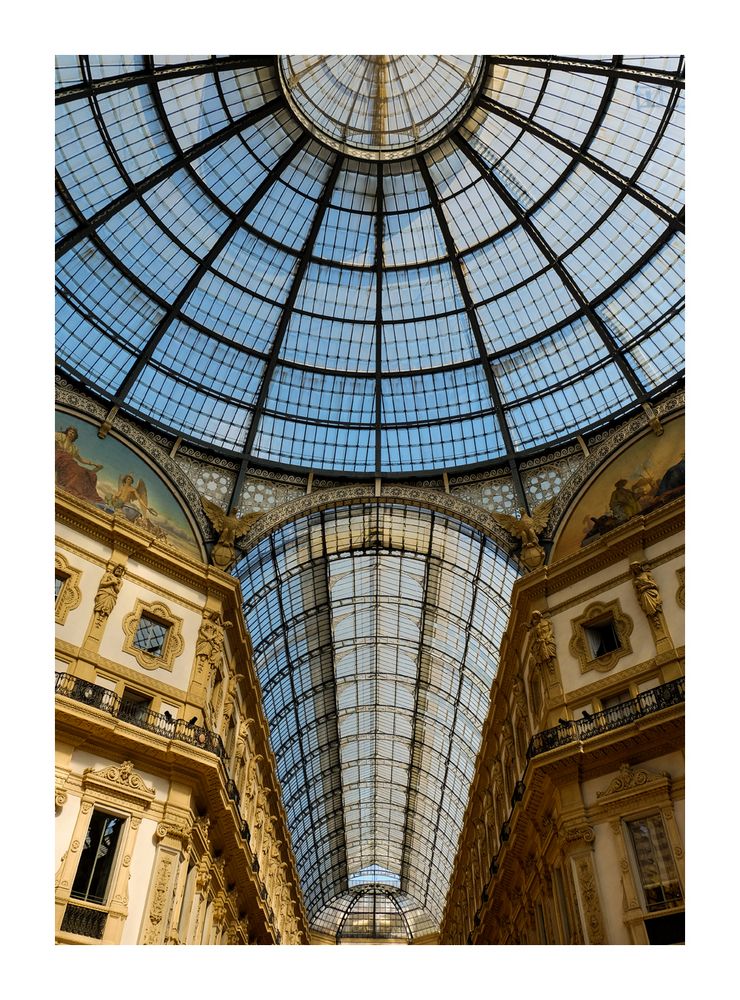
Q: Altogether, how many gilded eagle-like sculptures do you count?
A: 2